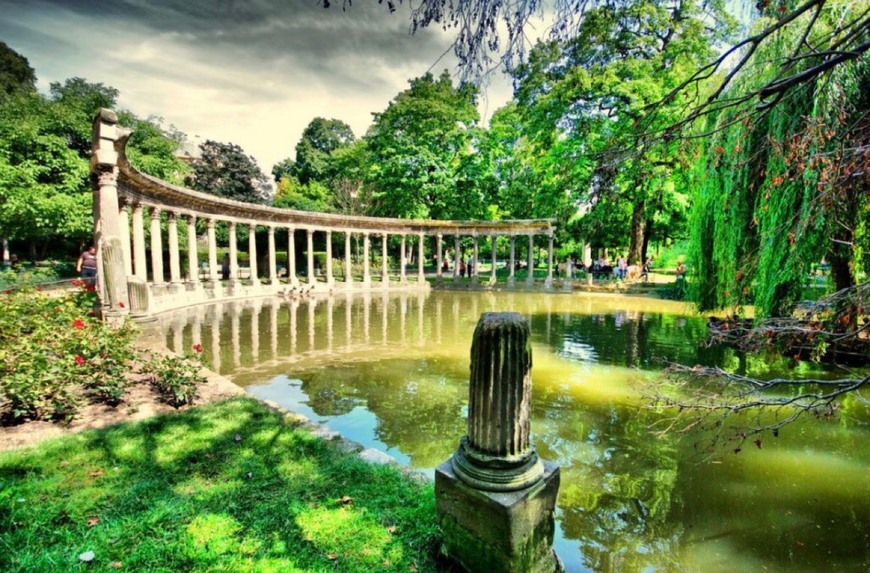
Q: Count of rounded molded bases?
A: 1